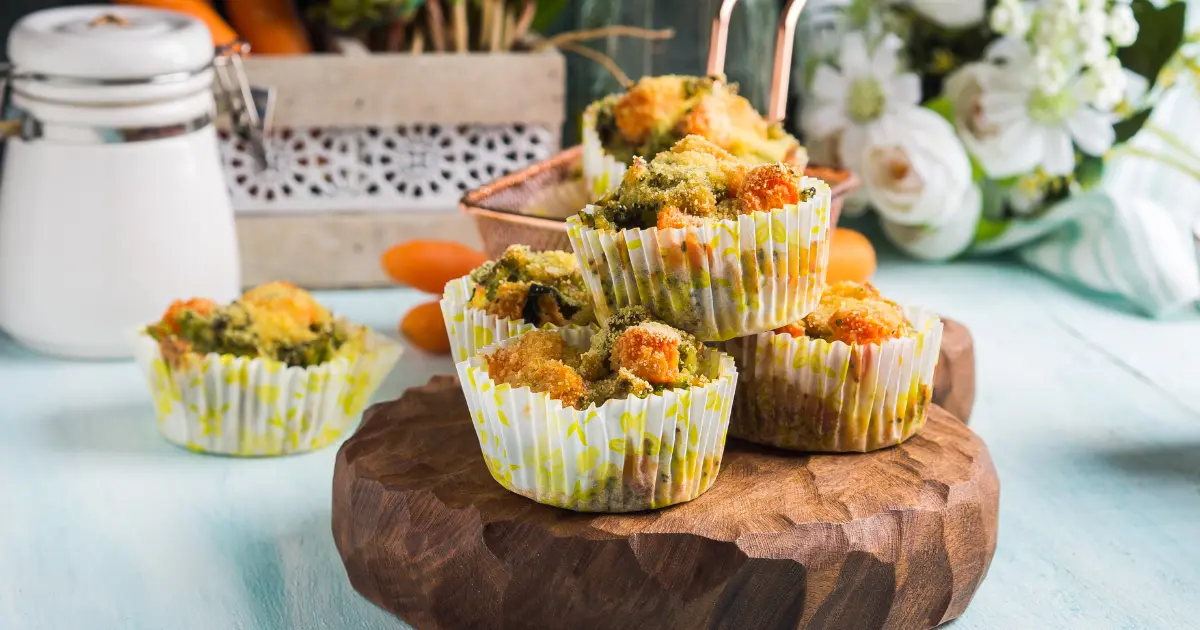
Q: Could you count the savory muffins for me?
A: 6